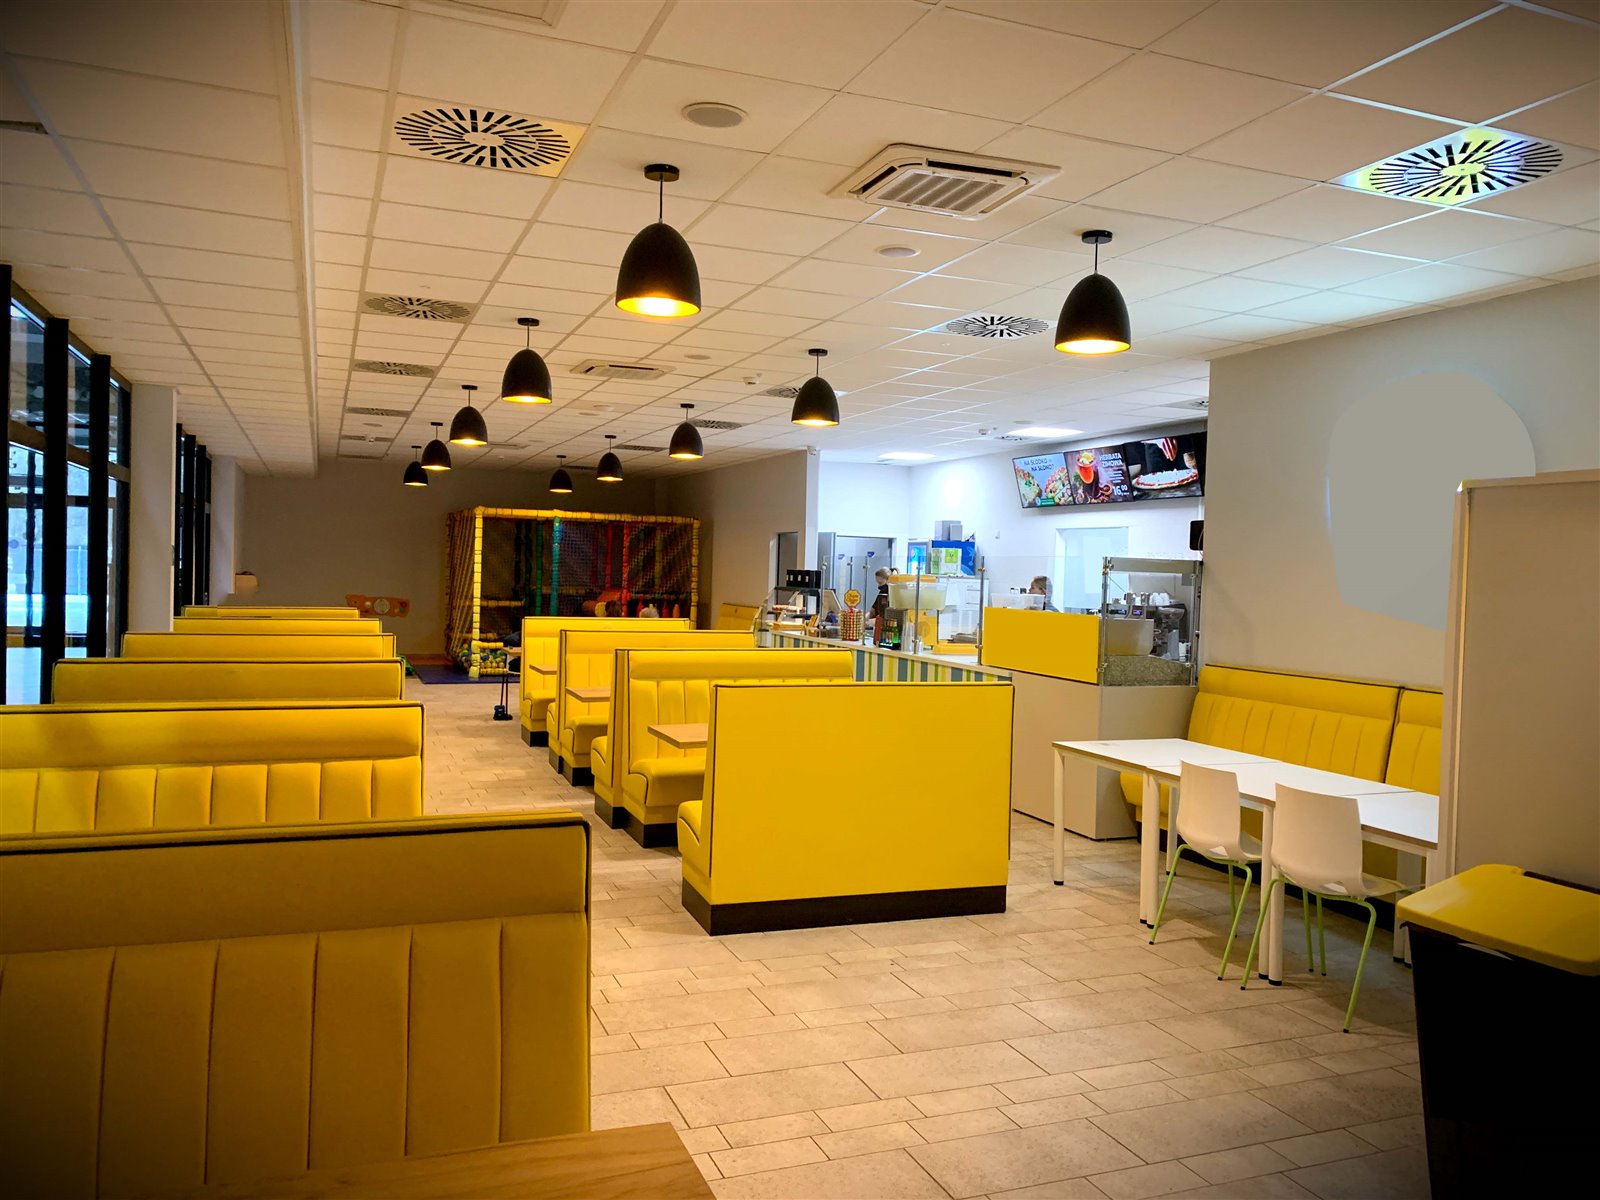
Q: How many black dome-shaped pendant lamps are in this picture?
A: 10